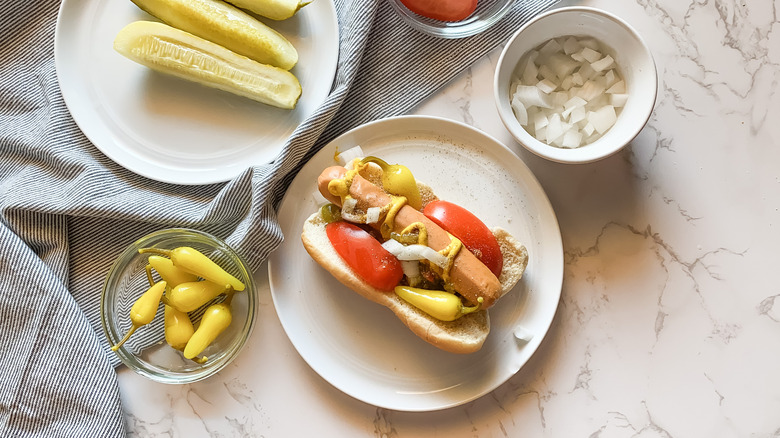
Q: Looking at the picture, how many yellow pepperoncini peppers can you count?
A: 8